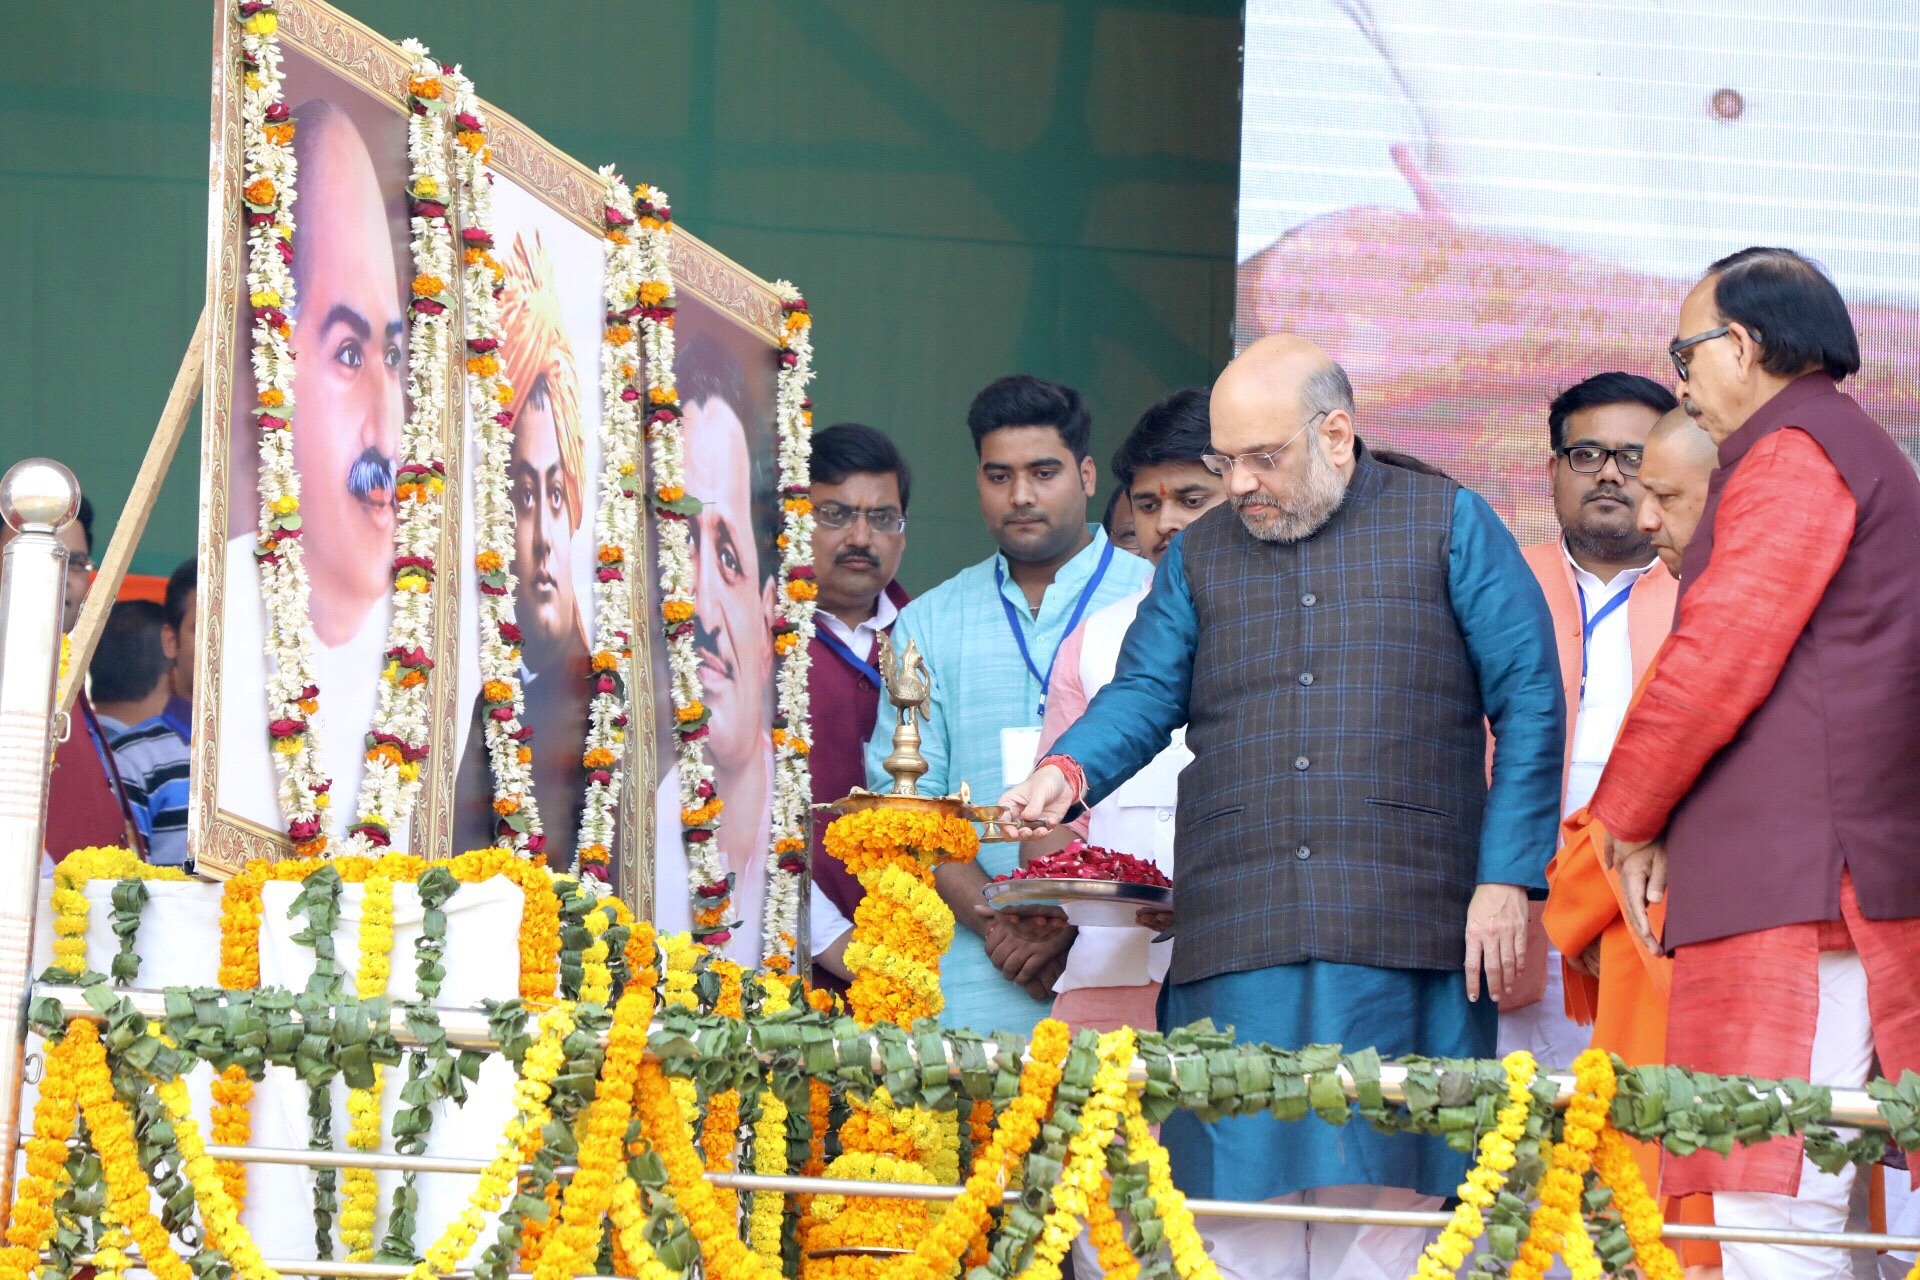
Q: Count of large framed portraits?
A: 3